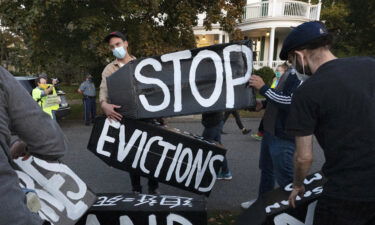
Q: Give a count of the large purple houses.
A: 0